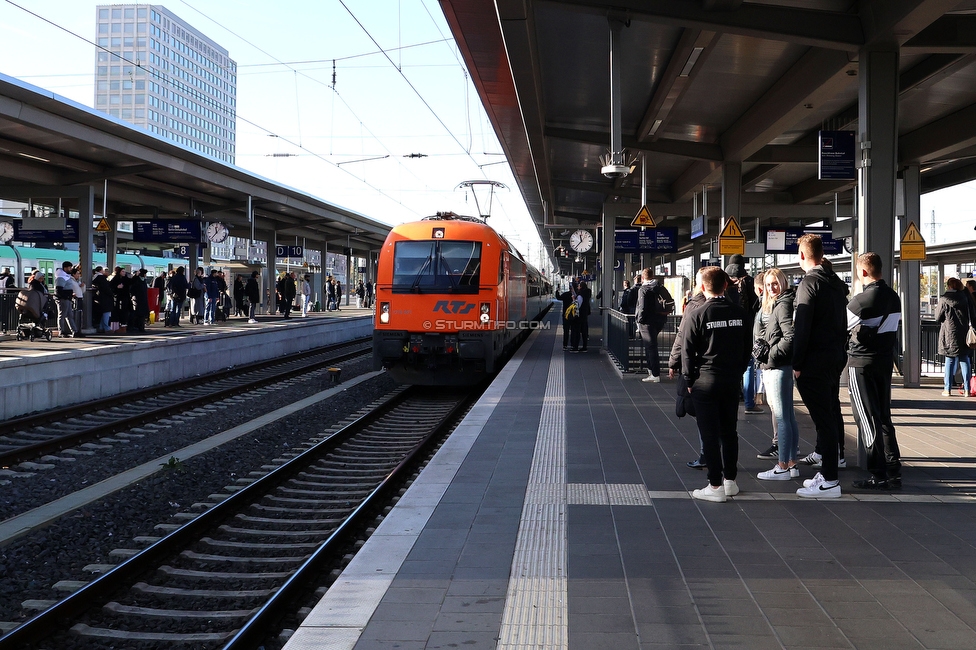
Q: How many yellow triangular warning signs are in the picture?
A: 4